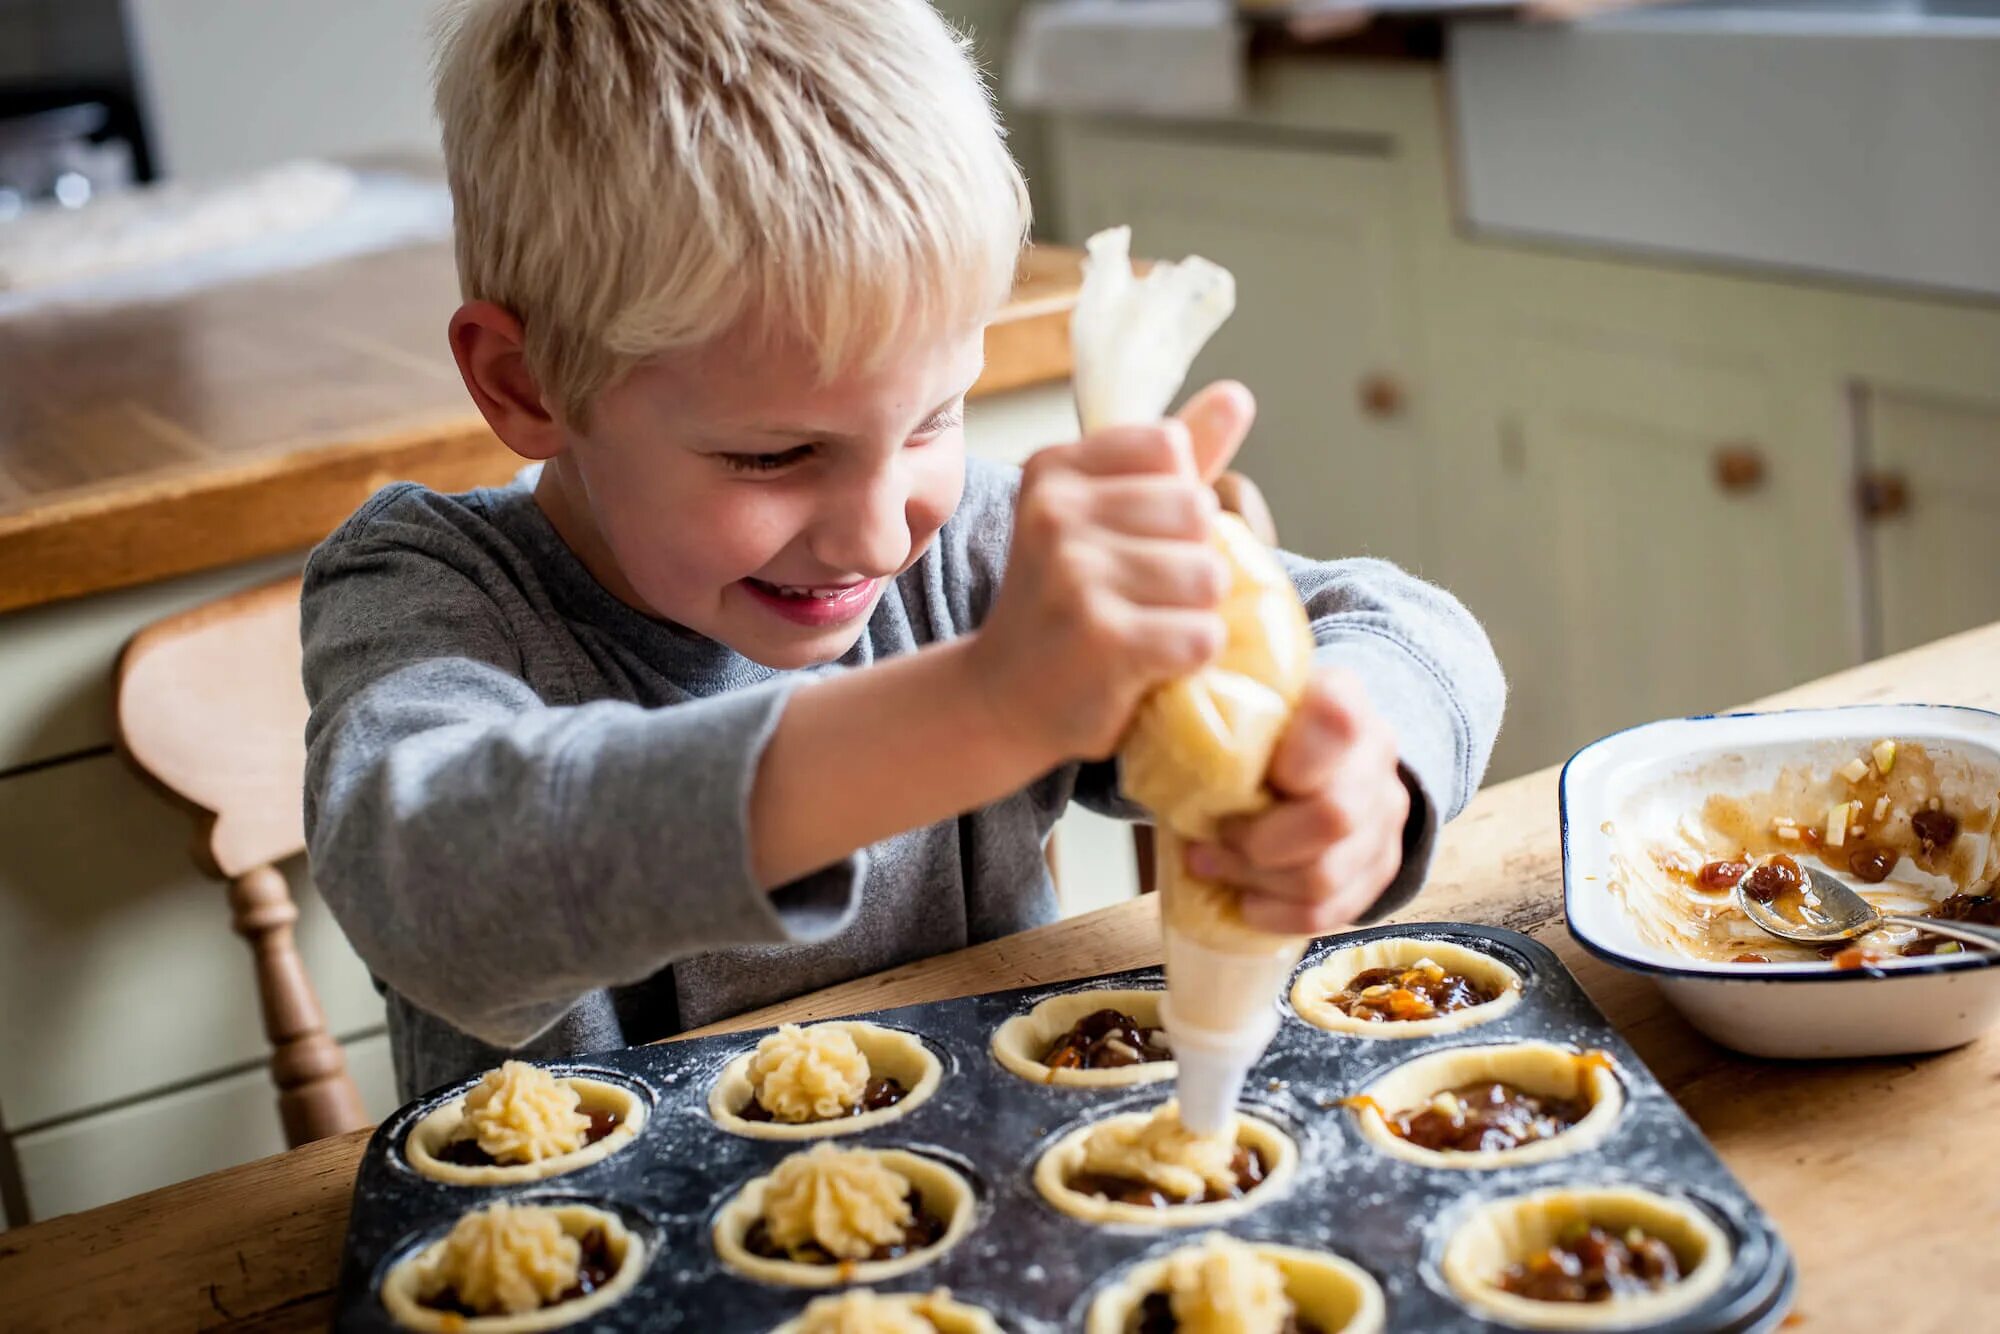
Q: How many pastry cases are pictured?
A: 11